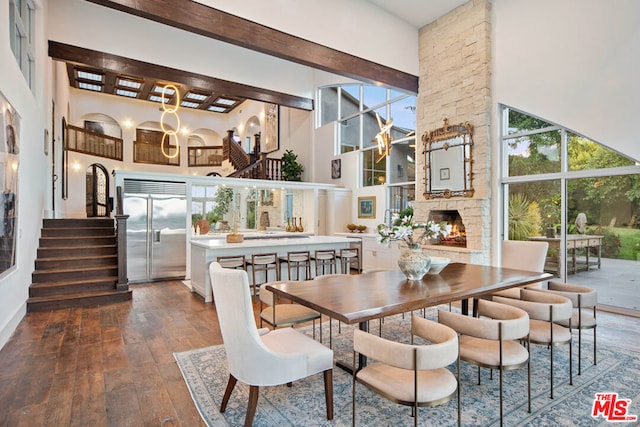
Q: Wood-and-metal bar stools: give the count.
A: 5